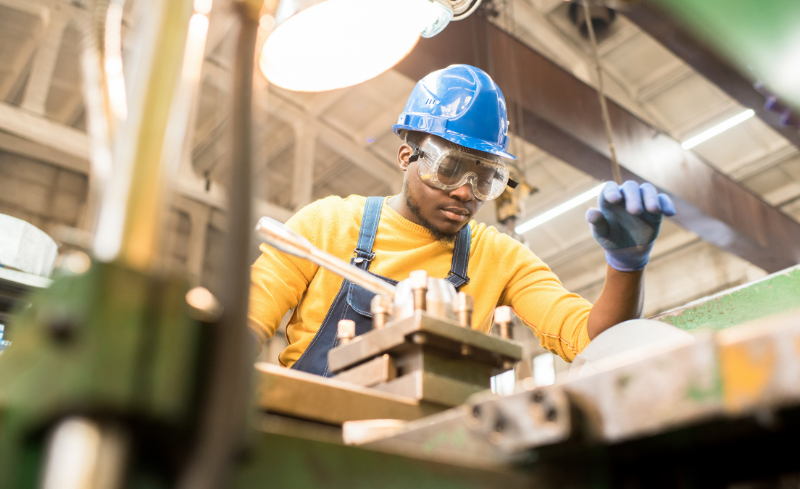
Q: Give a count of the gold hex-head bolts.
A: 5